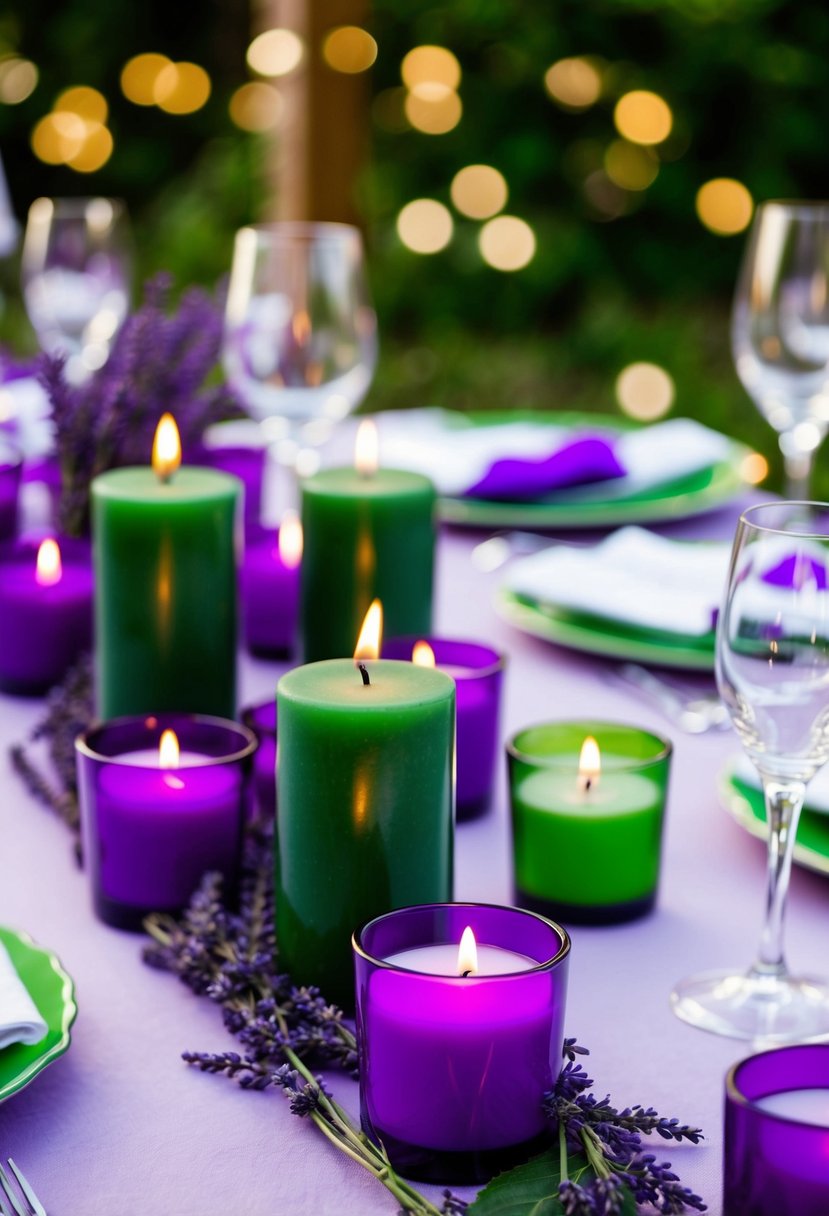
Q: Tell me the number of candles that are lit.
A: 9